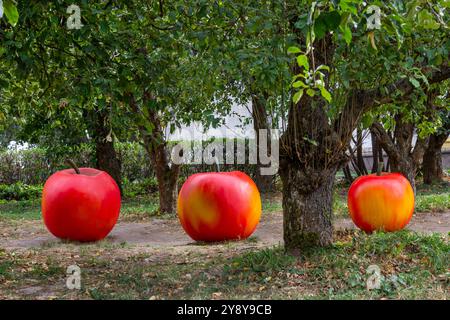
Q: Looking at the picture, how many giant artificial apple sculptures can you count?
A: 3